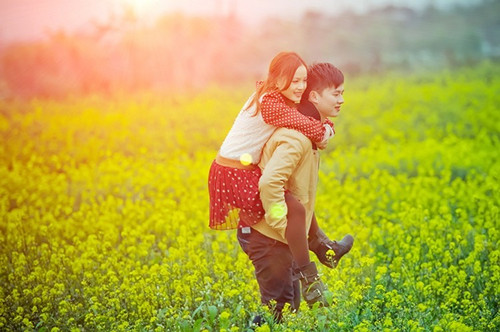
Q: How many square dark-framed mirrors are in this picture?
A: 0